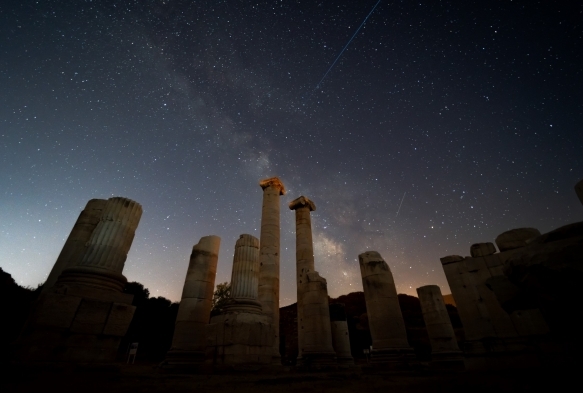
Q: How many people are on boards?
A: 0